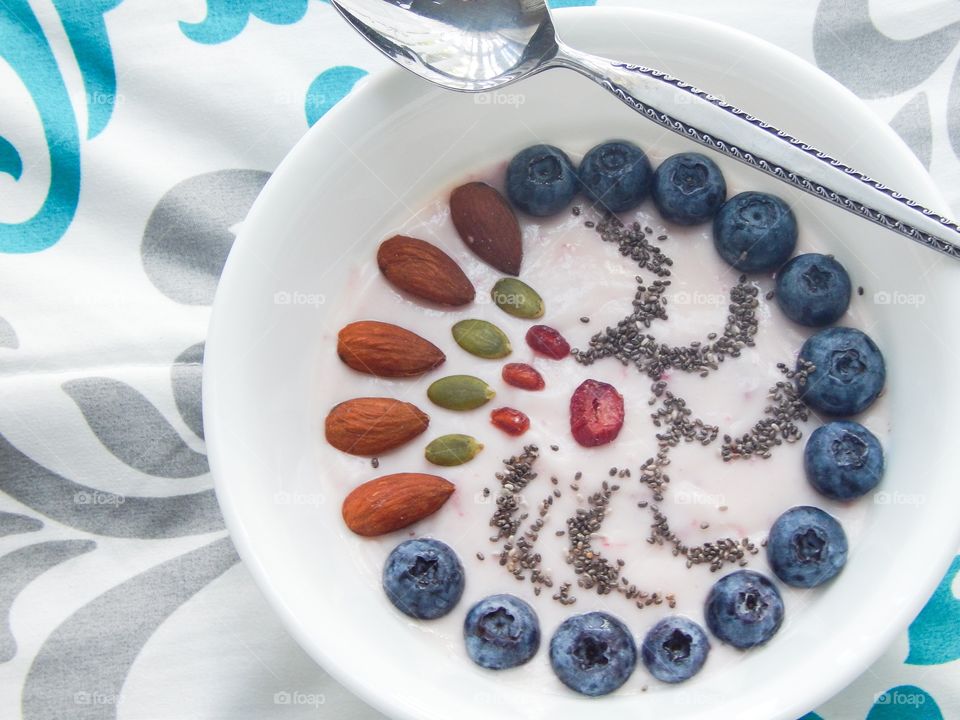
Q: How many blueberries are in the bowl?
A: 13